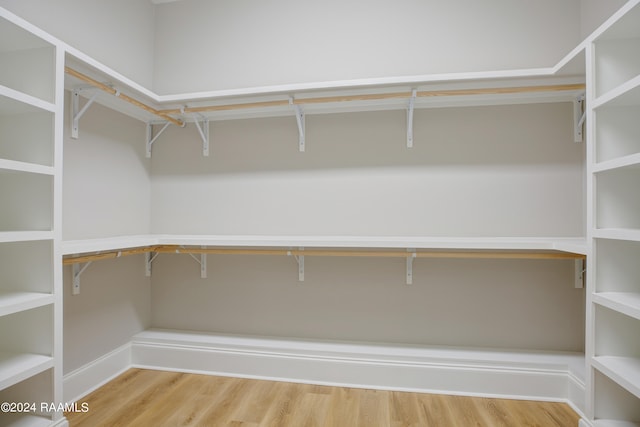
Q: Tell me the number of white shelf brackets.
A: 12